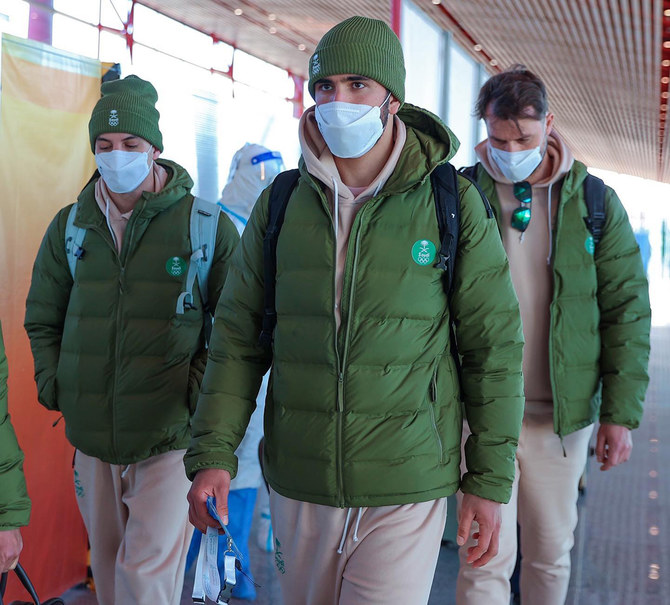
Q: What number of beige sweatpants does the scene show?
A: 3